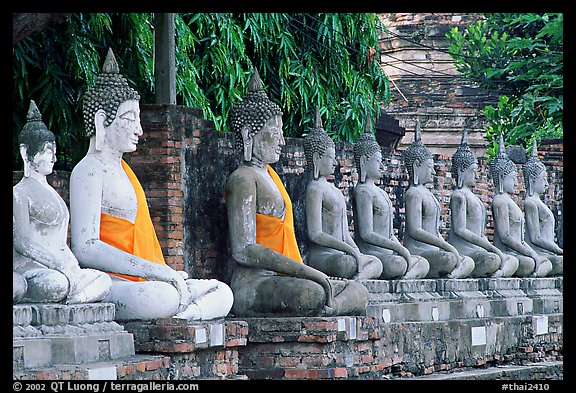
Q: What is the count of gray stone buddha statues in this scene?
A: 7